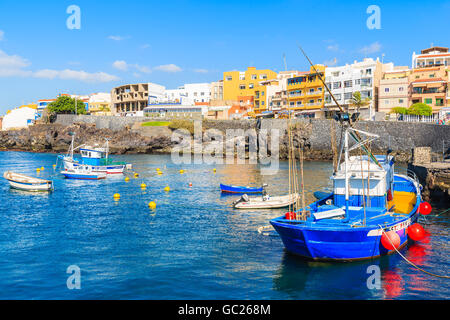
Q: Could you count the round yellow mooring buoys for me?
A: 13